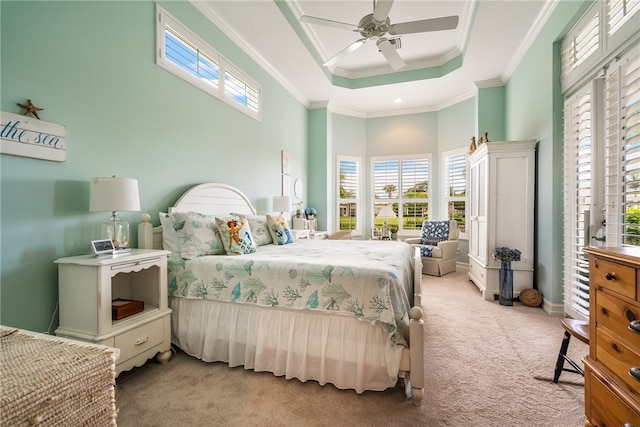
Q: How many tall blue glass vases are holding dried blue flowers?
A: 1